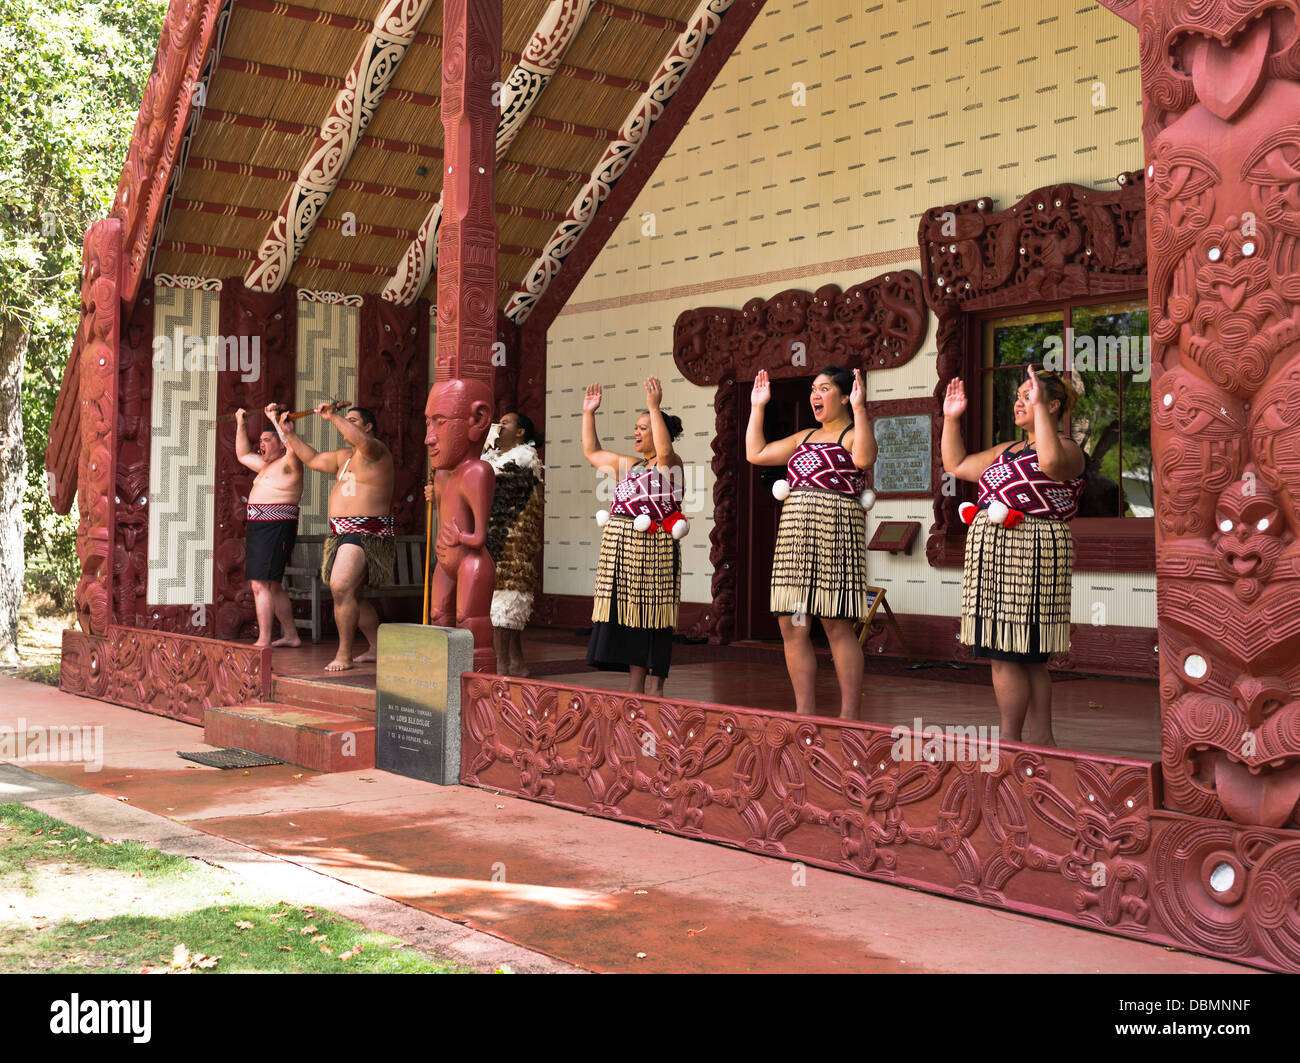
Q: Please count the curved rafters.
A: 3